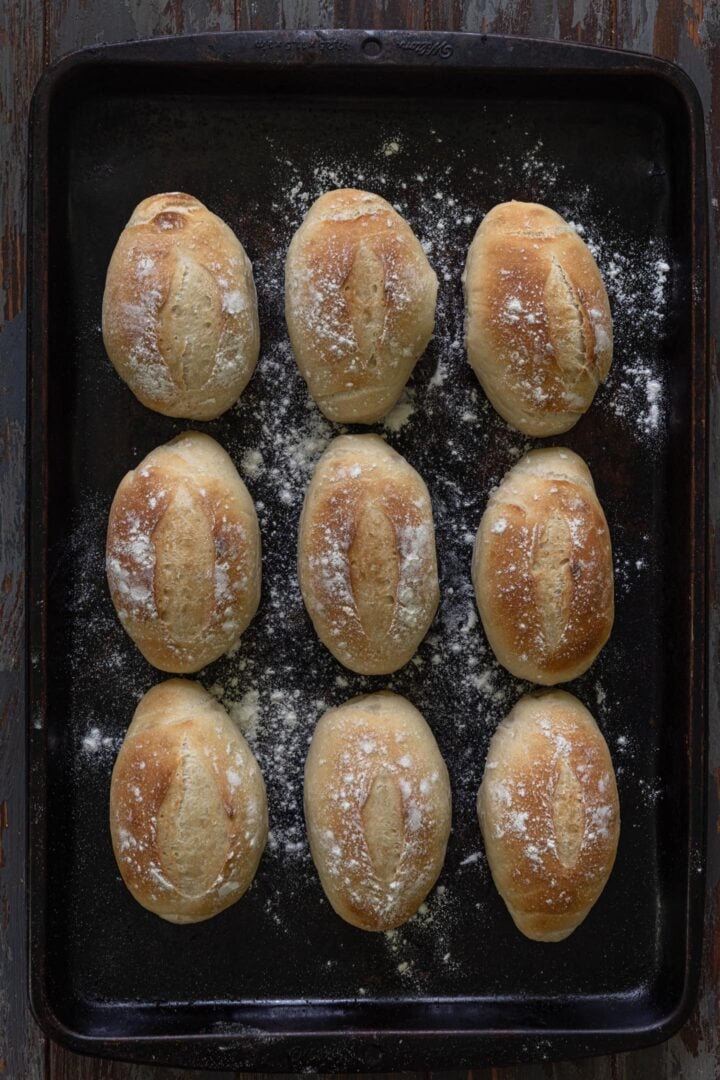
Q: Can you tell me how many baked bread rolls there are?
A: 9